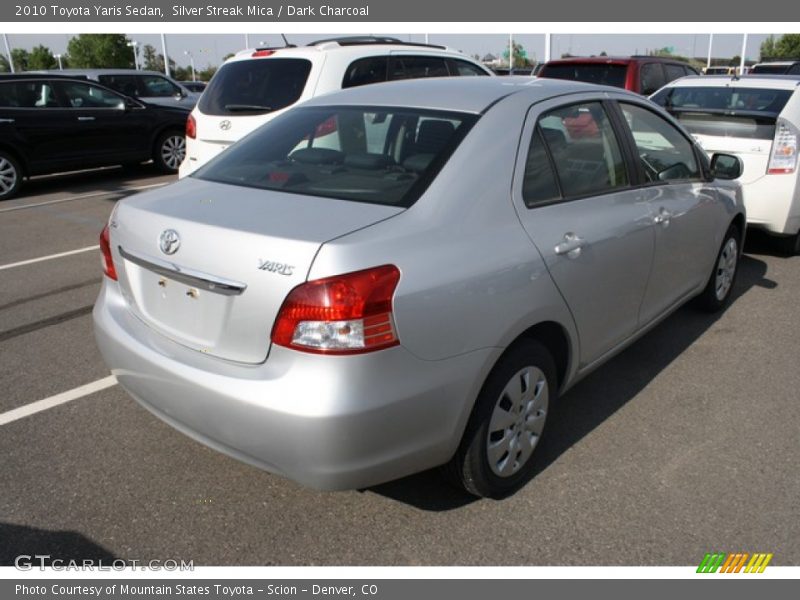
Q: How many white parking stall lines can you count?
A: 3